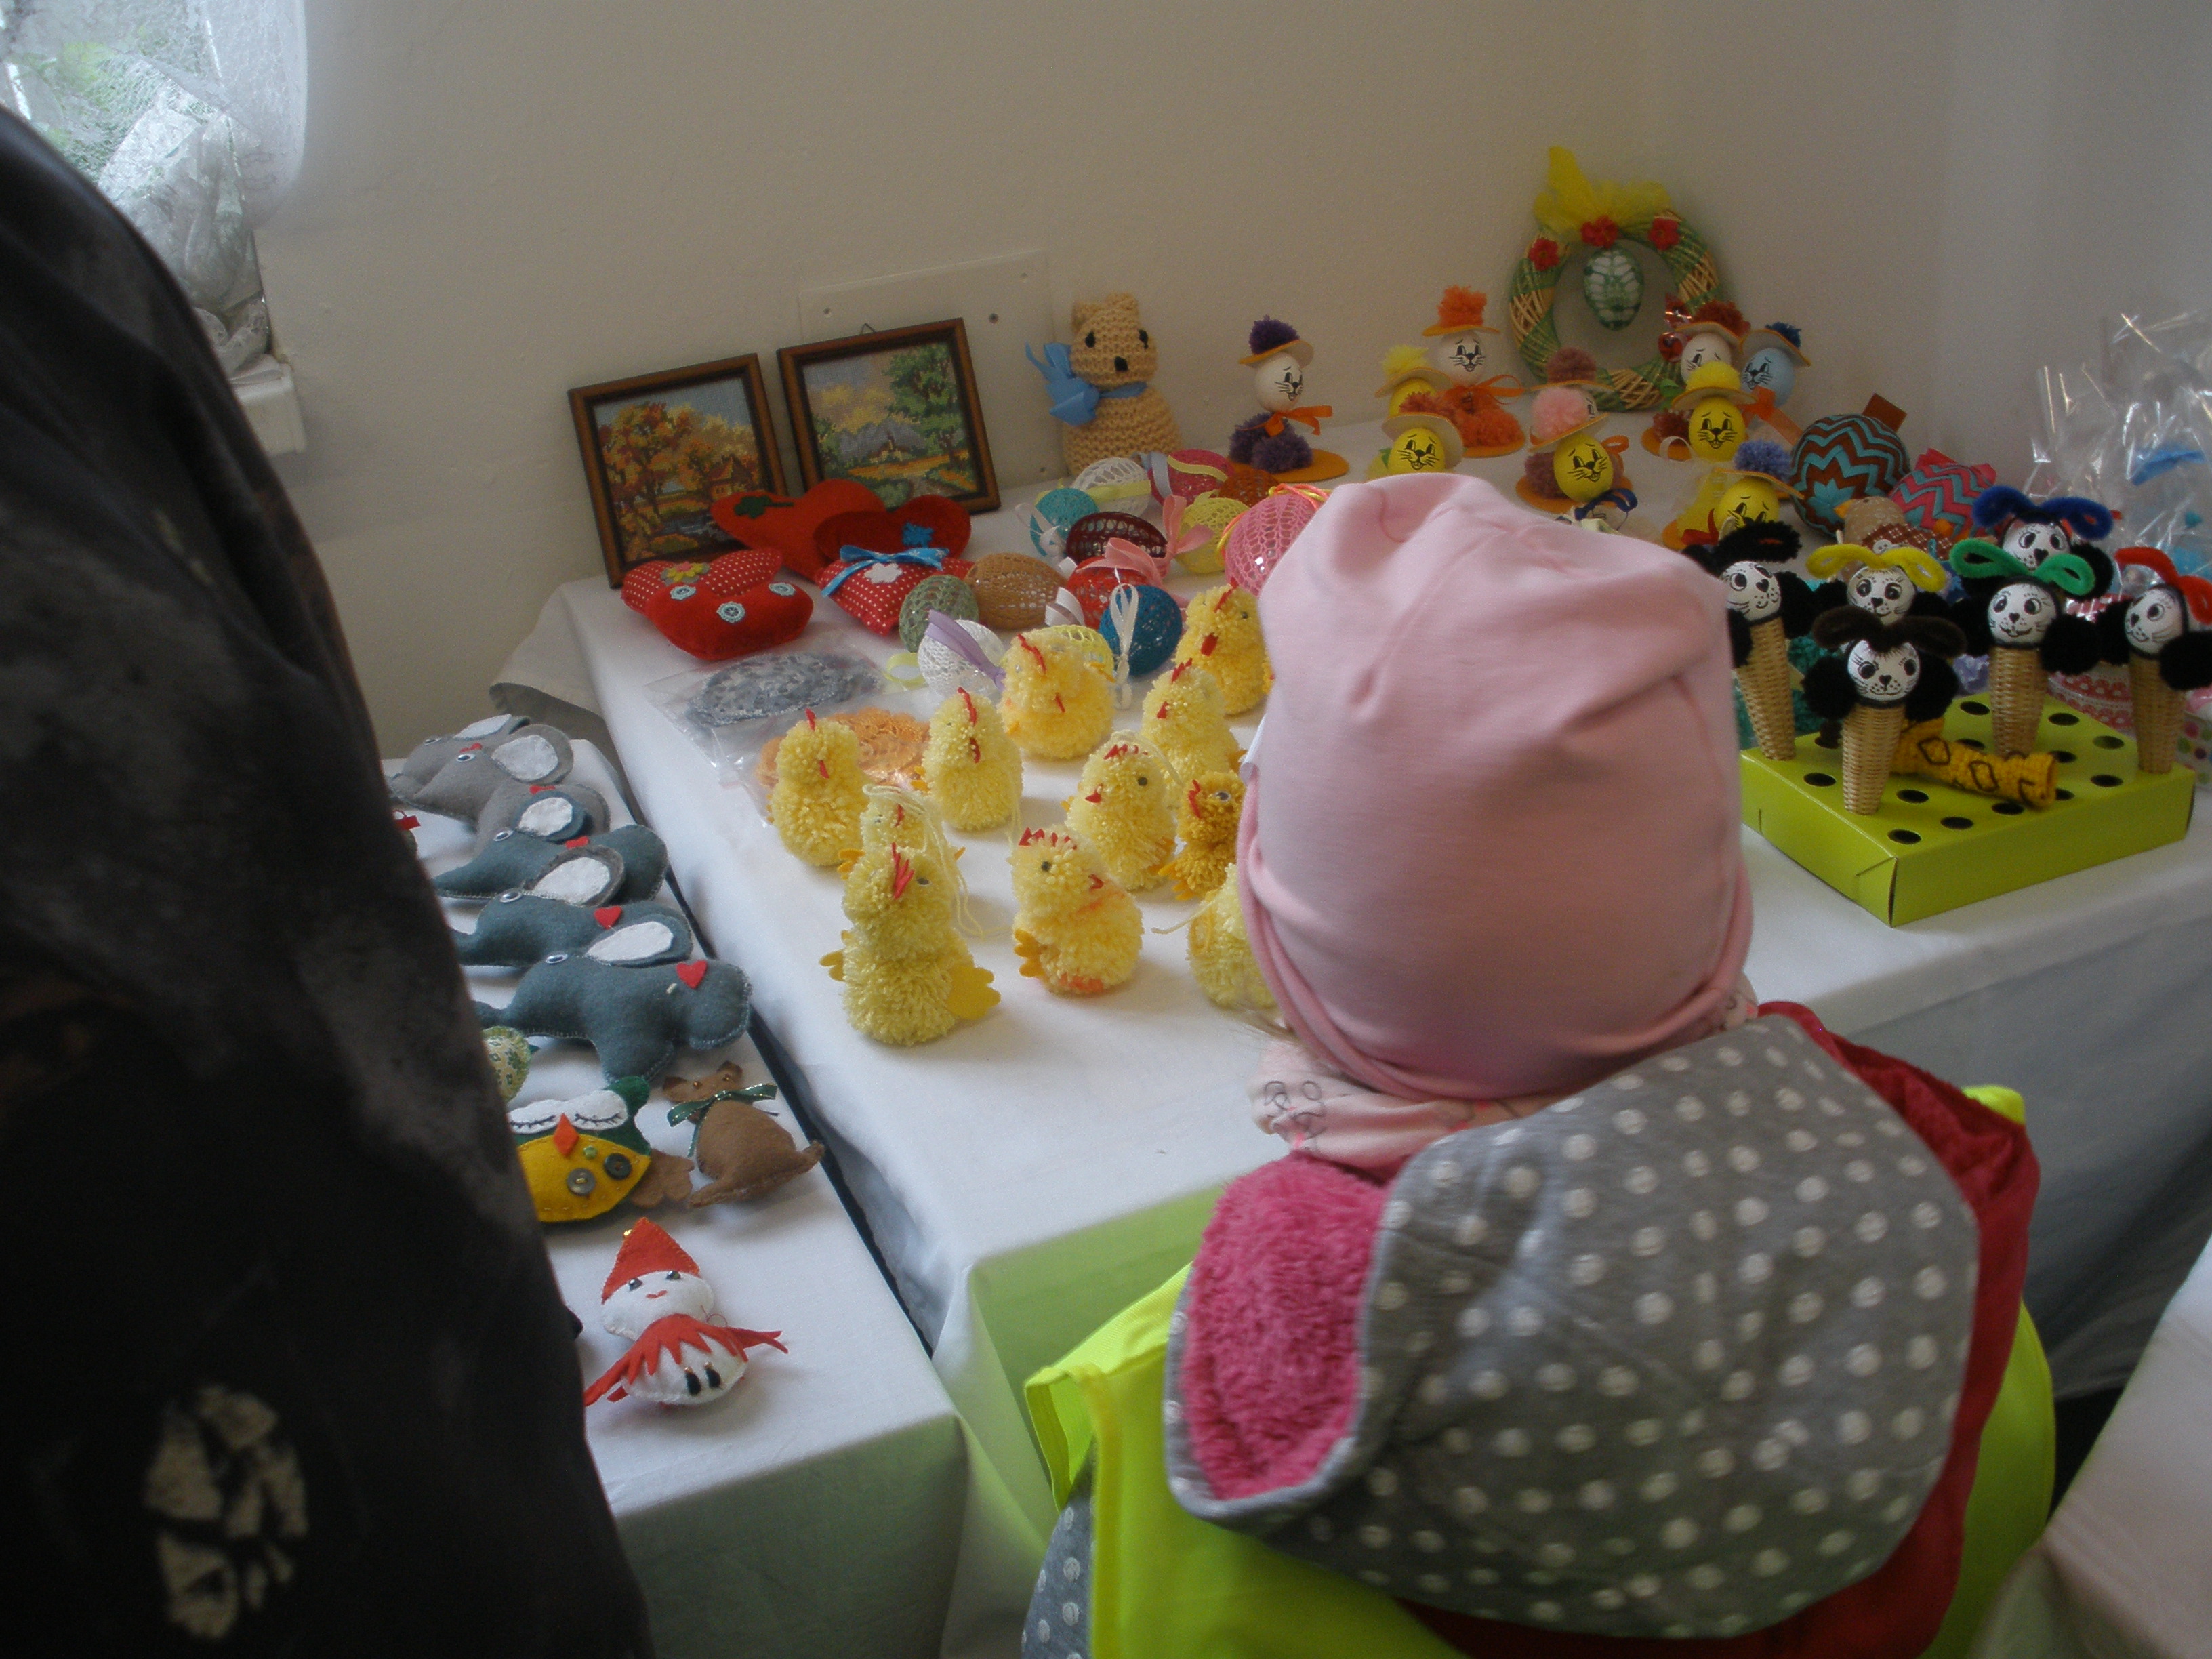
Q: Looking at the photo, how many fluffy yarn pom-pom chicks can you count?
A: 11